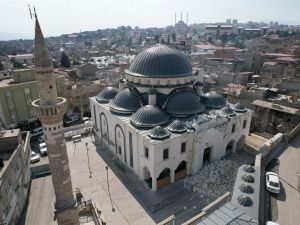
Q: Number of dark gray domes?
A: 14